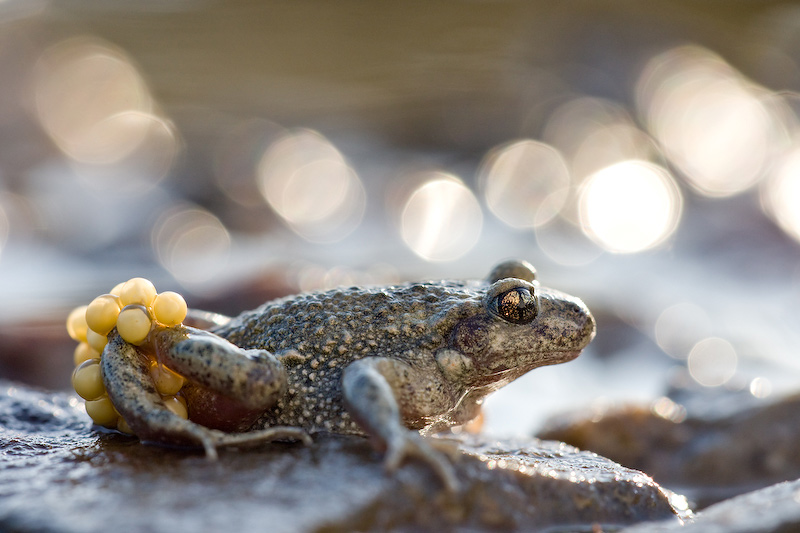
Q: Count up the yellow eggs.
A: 13